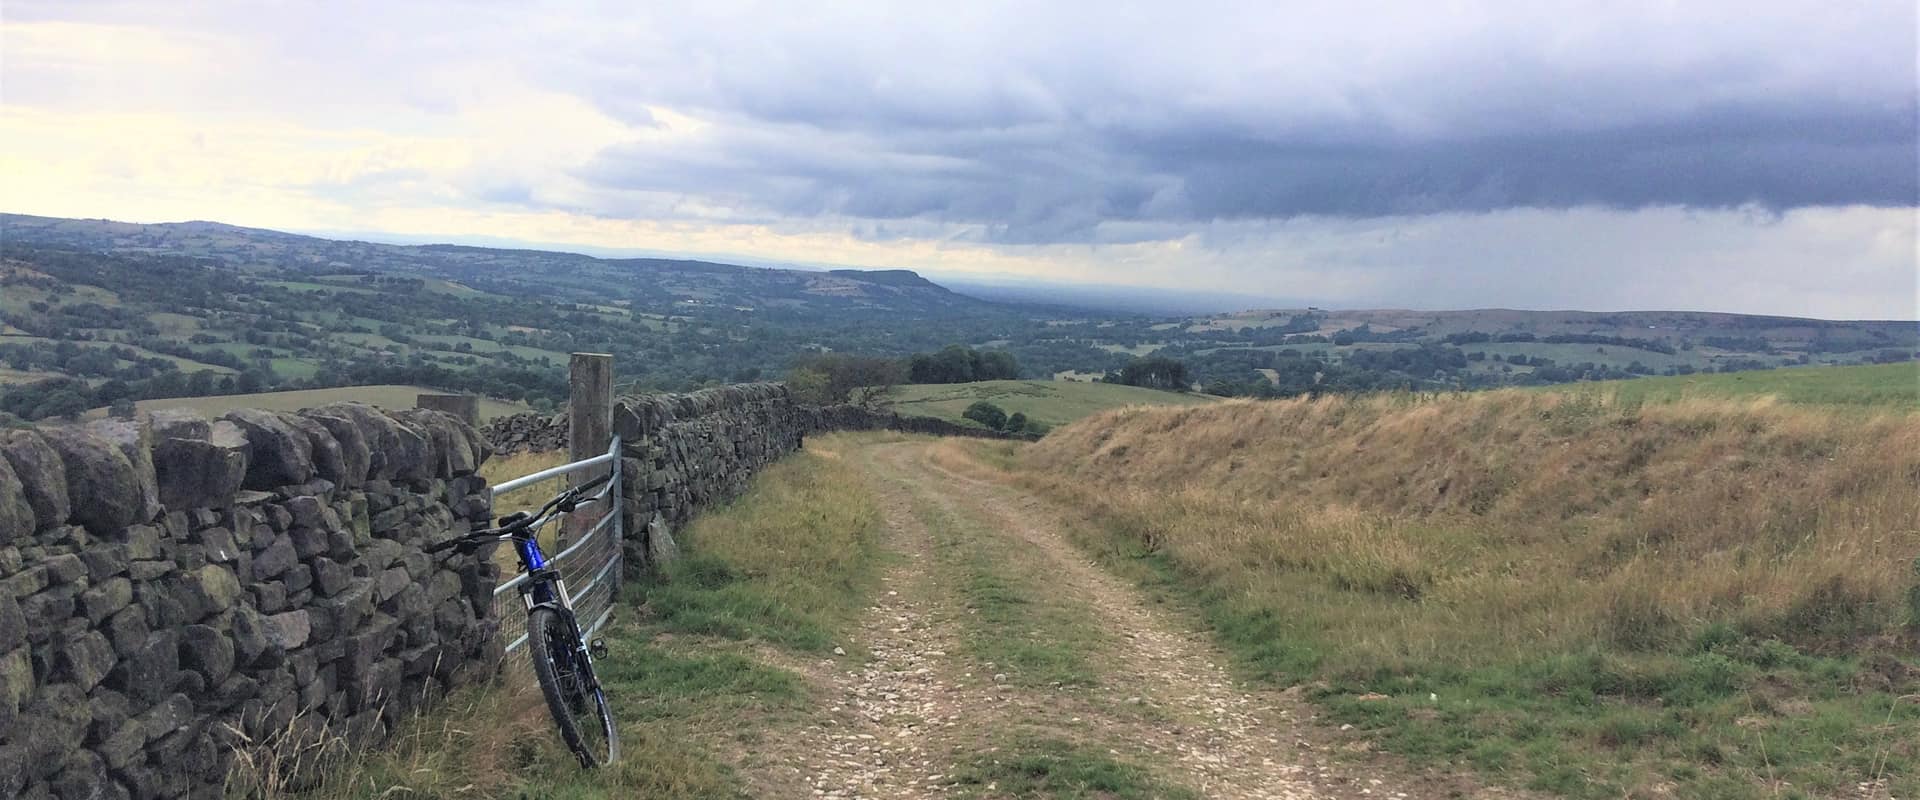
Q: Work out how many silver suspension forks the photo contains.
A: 2